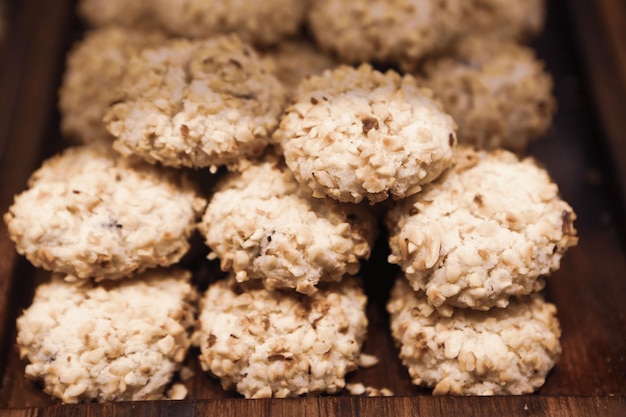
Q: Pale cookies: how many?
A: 15